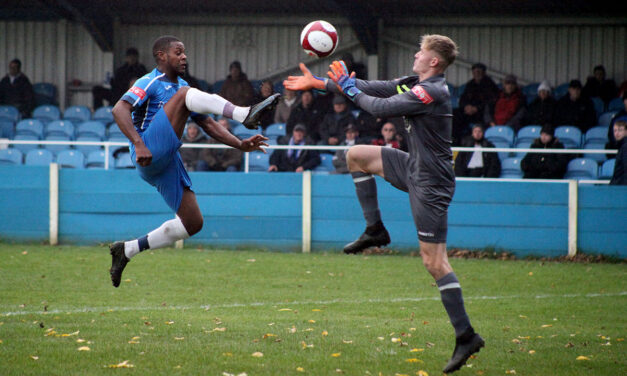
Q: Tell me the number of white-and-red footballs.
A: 1